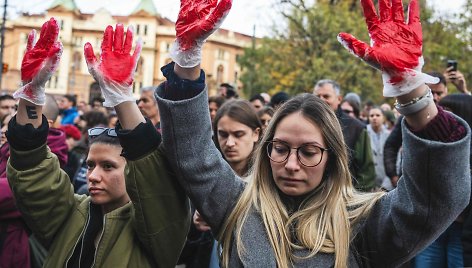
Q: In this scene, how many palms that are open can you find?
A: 4